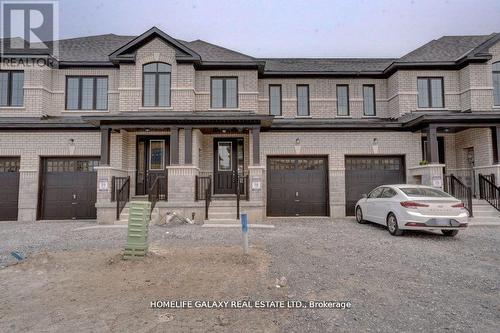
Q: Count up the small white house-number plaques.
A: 3